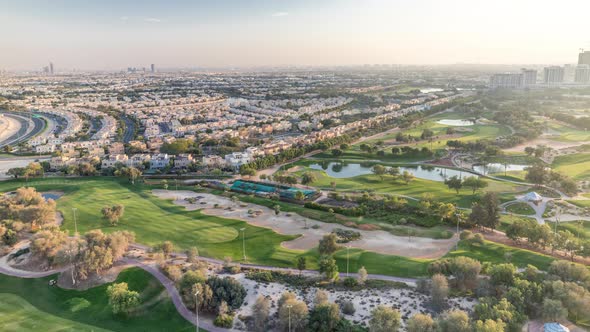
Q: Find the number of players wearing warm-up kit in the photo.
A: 0